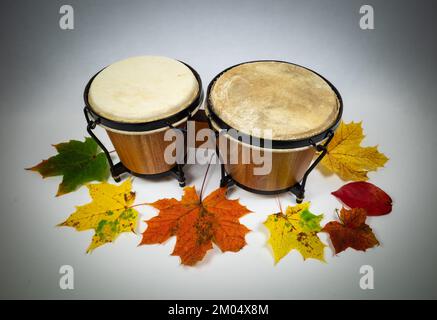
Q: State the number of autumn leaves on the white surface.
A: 7